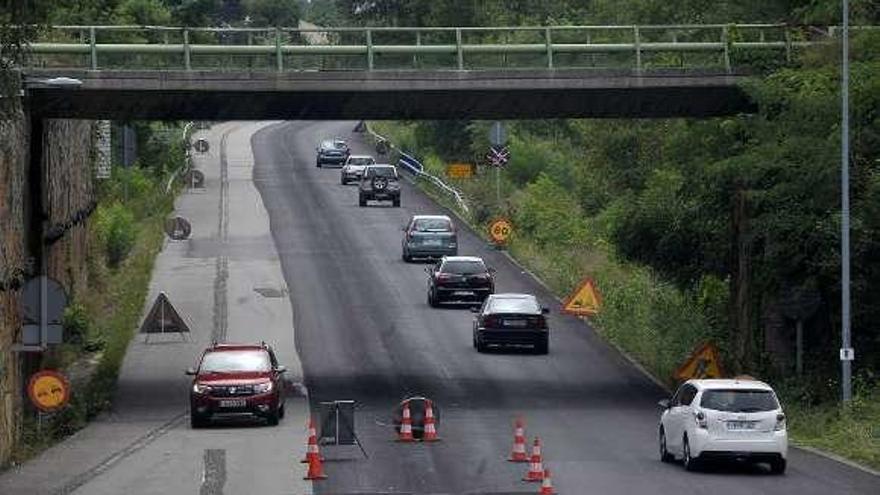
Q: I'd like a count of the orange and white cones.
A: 7